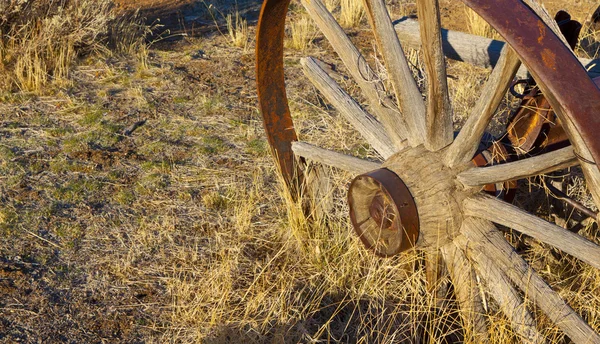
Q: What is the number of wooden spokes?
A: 12